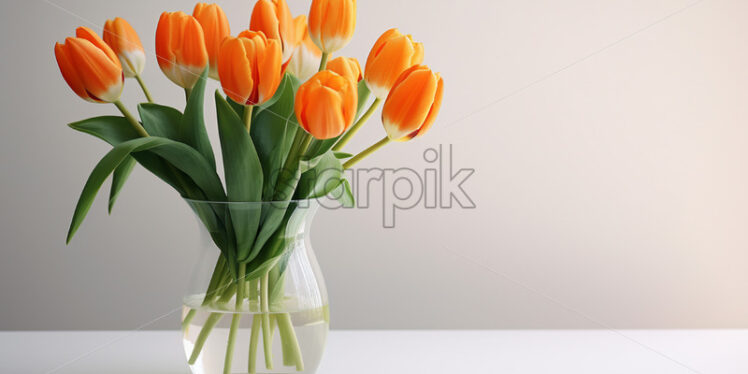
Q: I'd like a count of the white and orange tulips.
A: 12